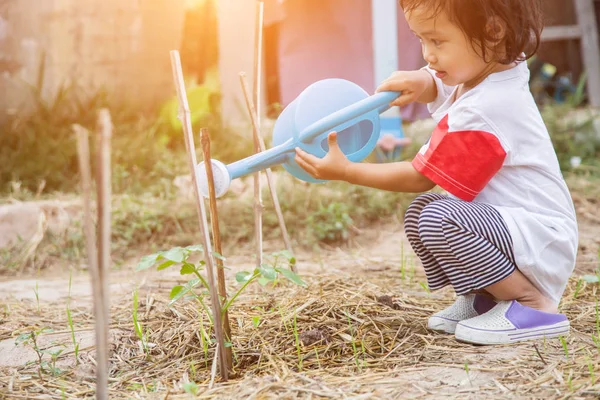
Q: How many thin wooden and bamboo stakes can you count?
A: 6